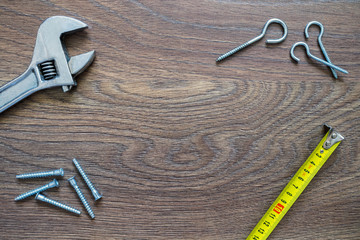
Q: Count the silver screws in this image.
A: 5